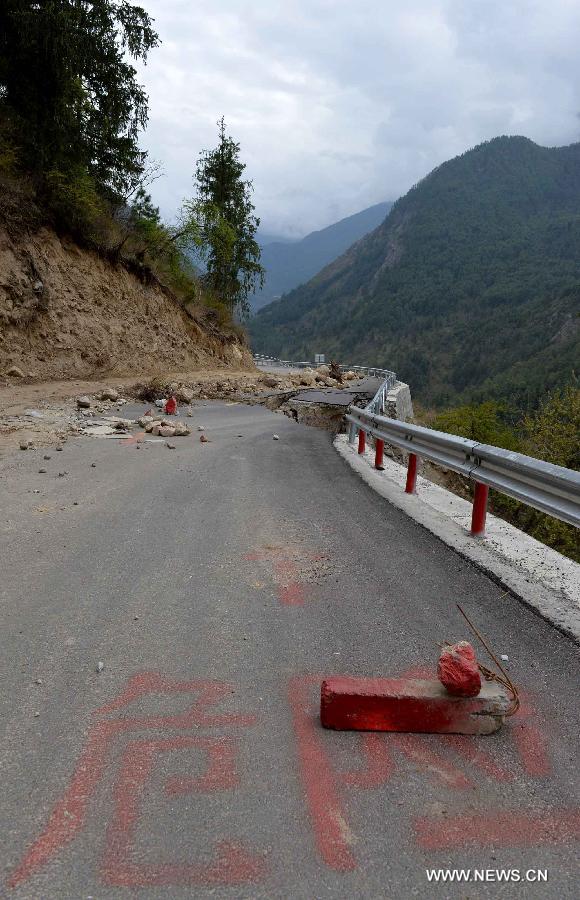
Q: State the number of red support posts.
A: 4